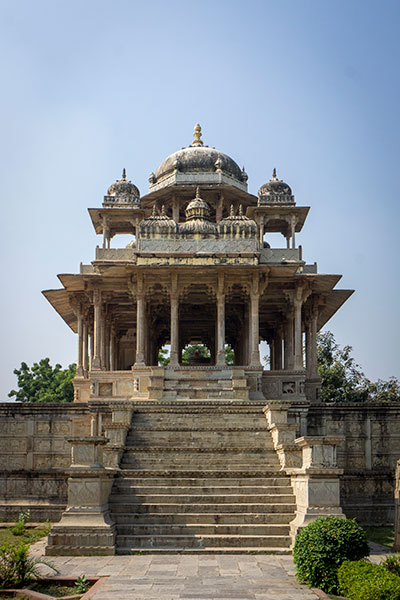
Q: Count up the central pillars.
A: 4